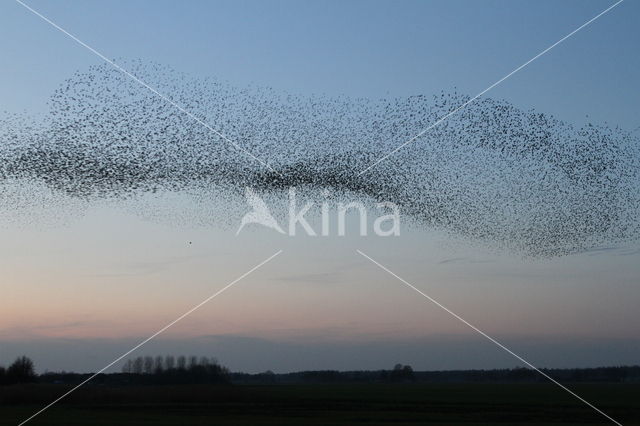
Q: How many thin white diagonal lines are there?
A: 4